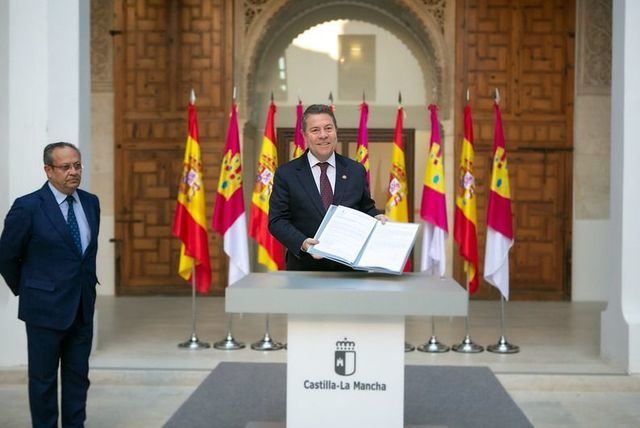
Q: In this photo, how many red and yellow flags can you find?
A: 4